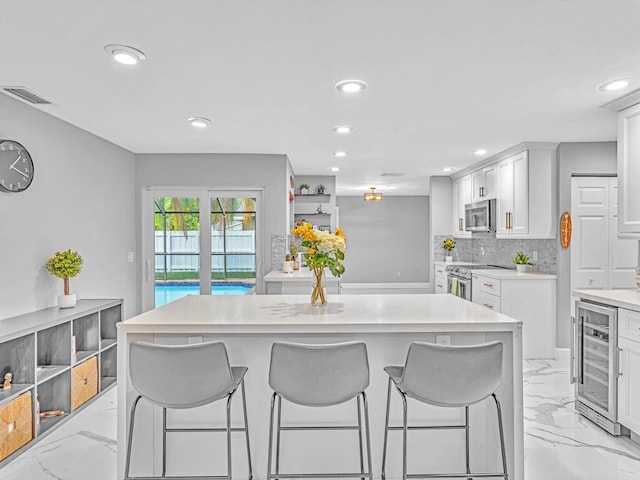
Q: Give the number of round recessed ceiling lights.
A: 9